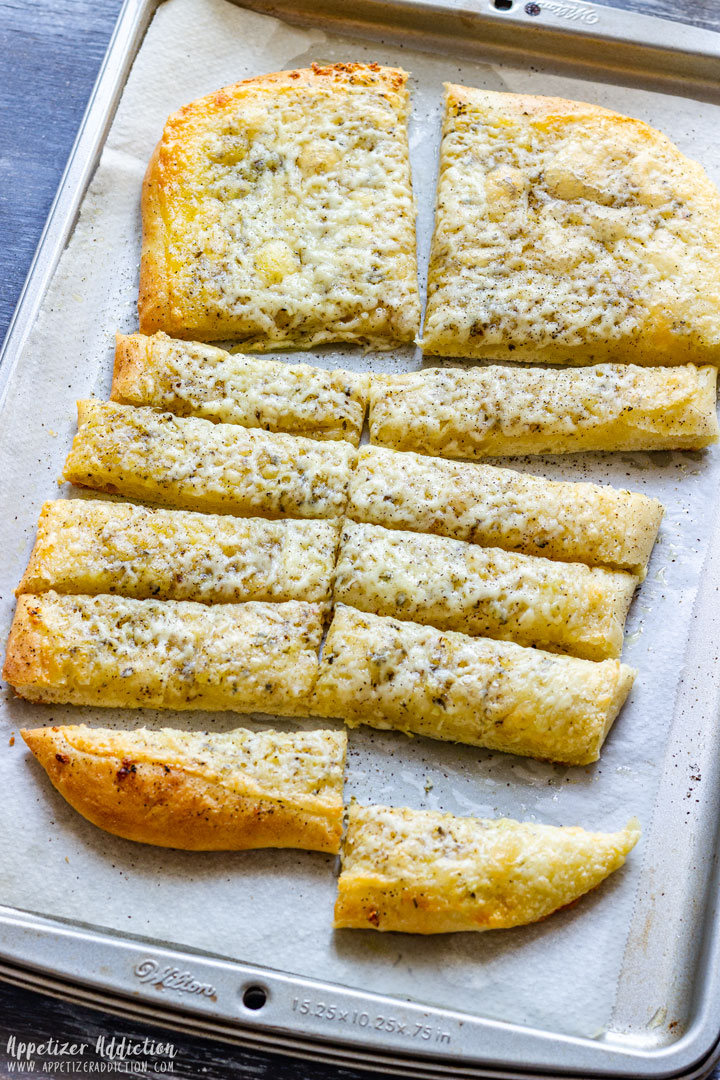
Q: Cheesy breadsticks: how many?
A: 10